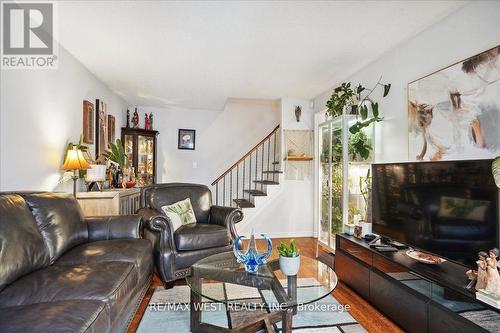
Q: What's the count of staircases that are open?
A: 1